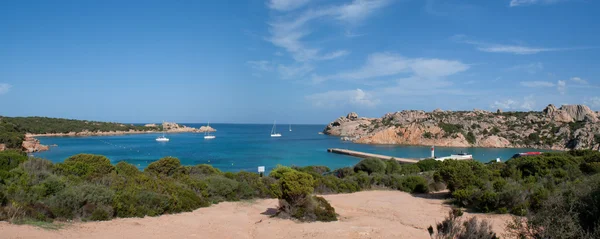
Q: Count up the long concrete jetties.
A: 1